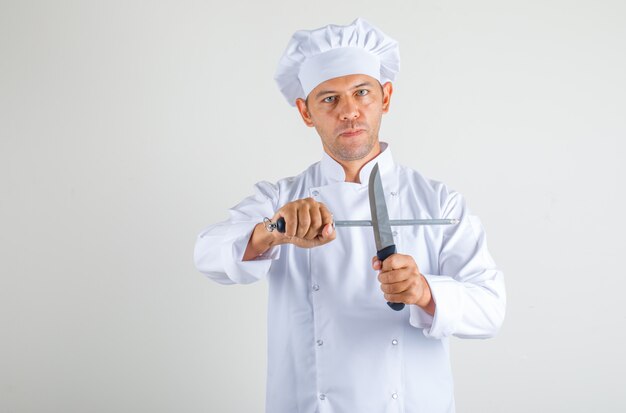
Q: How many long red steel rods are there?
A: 0